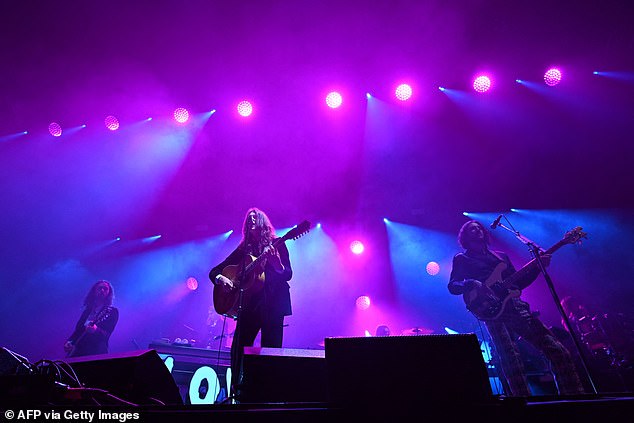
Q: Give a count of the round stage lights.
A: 12